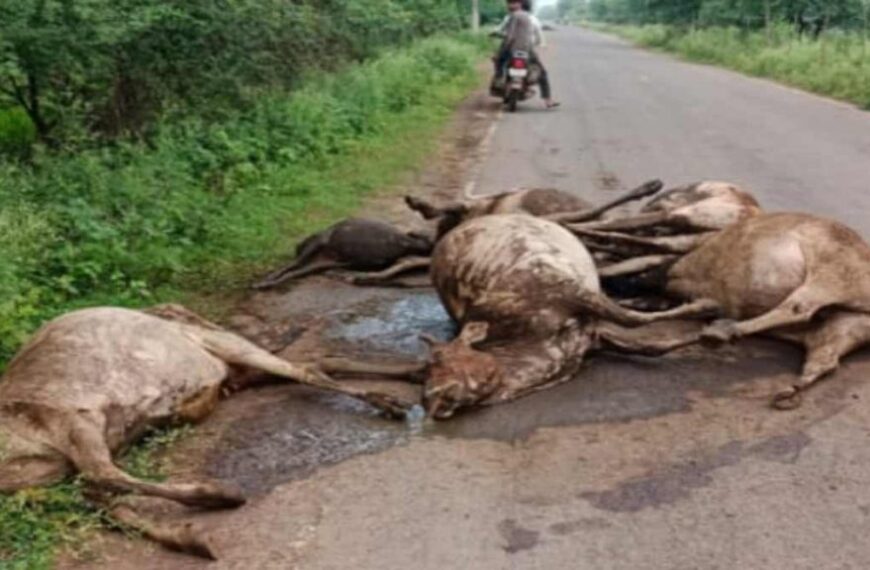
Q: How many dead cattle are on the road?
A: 6